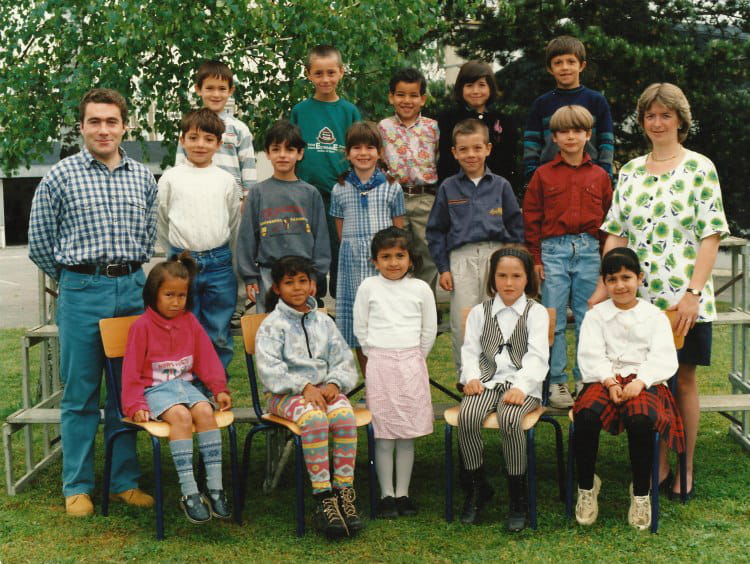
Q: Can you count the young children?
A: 15